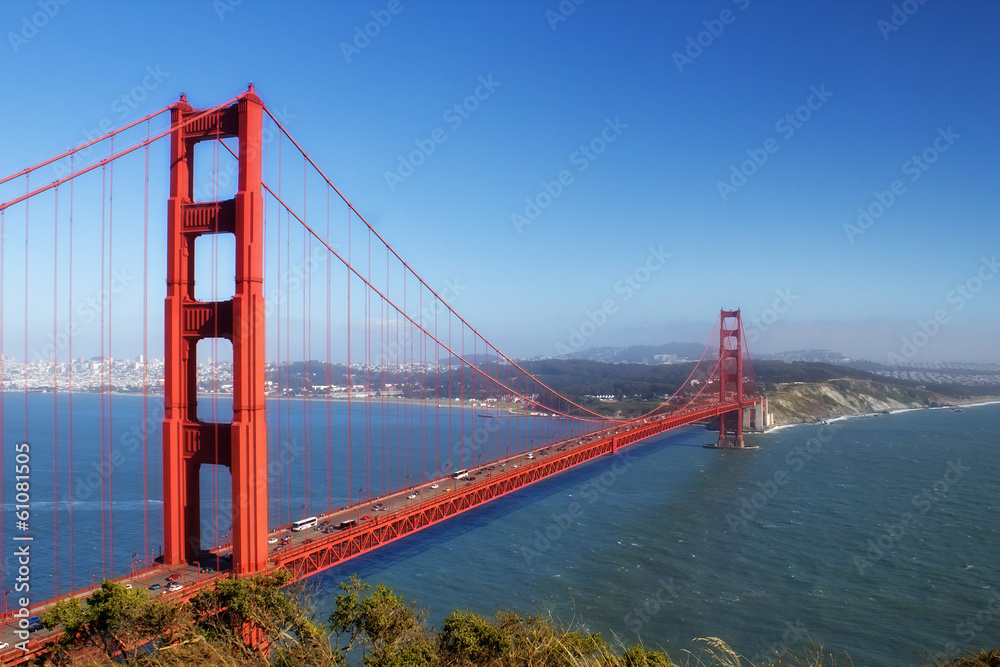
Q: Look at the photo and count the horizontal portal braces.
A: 8